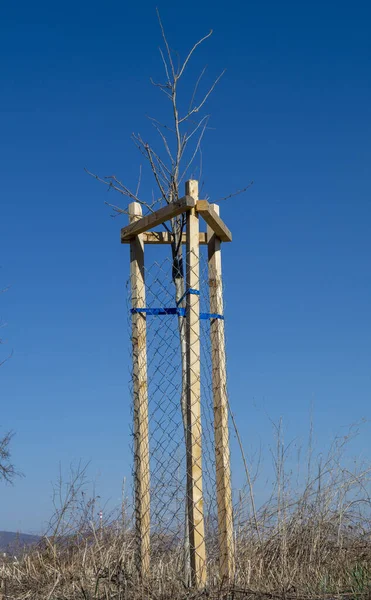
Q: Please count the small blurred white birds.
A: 0